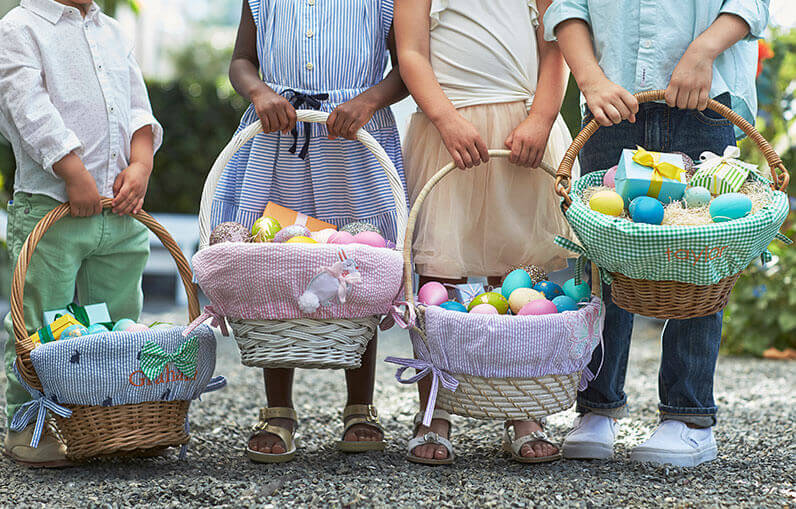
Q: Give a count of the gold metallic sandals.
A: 2